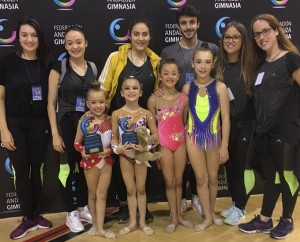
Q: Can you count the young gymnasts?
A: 4